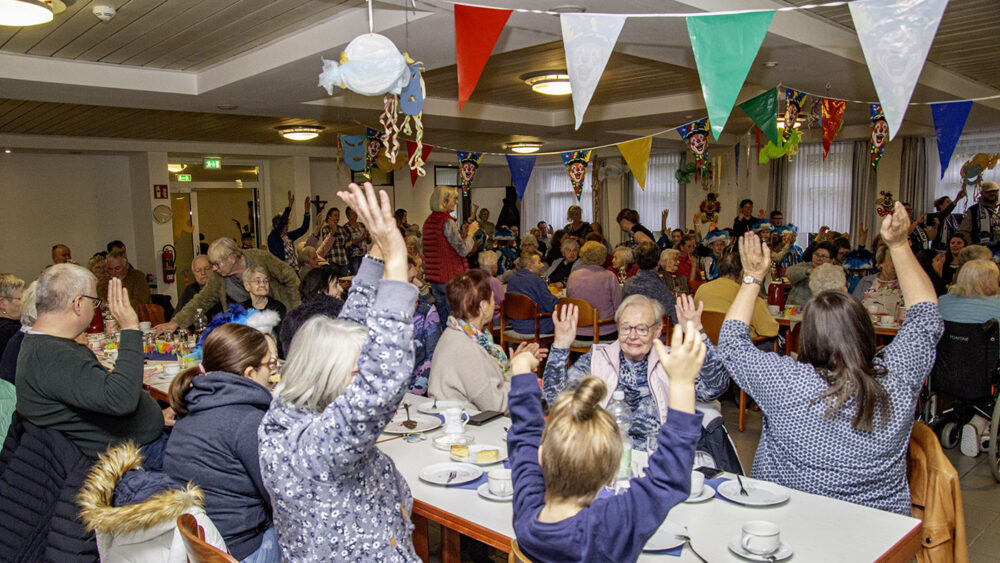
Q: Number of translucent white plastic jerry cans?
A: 0